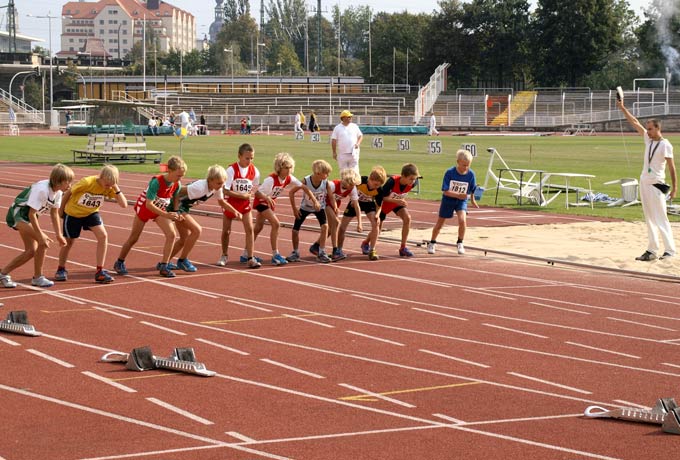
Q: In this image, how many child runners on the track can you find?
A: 11